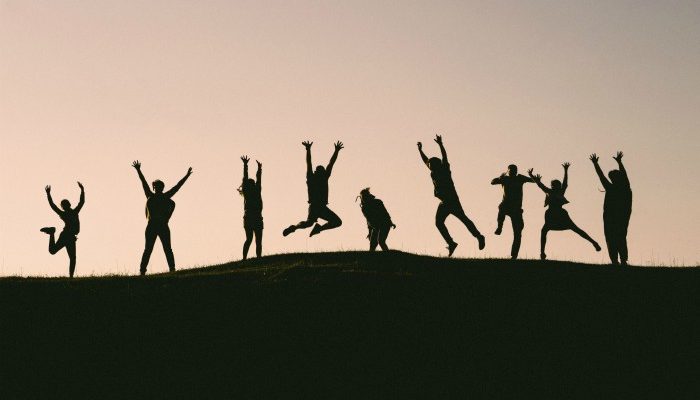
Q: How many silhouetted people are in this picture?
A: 9